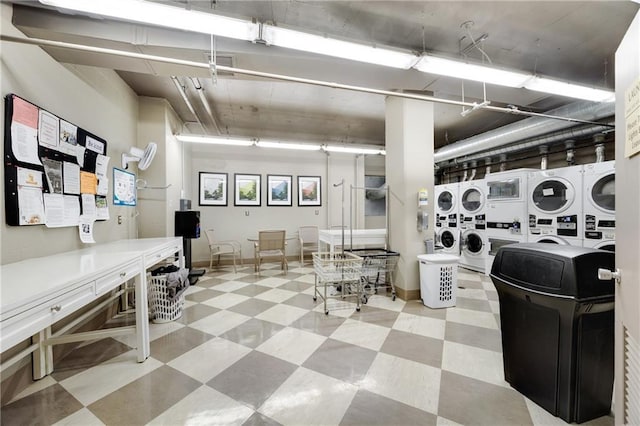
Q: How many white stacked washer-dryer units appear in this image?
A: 5